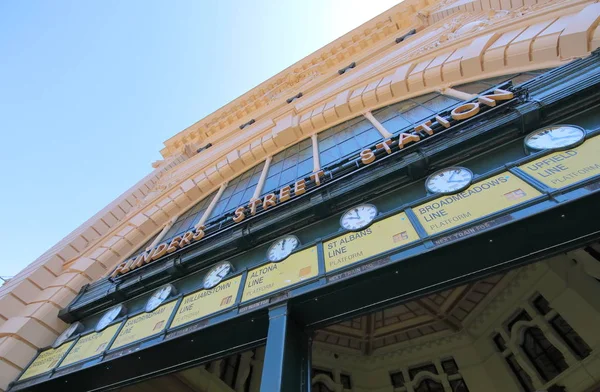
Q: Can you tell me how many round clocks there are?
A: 8